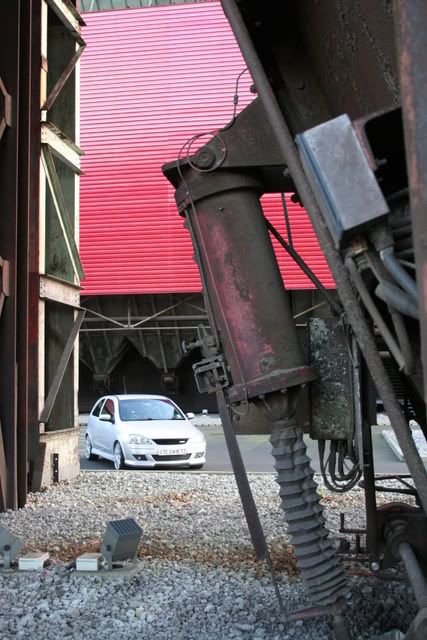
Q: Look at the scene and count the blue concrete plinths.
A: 0